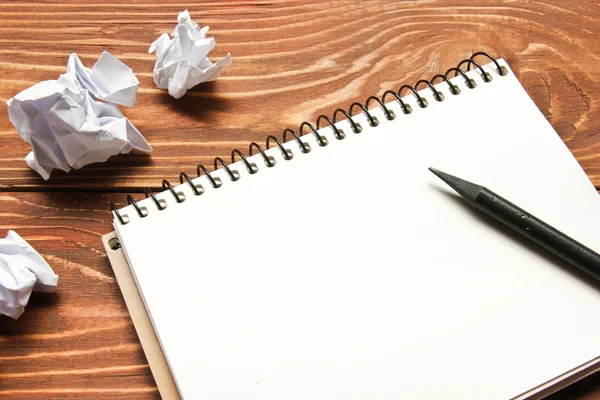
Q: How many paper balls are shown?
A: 3